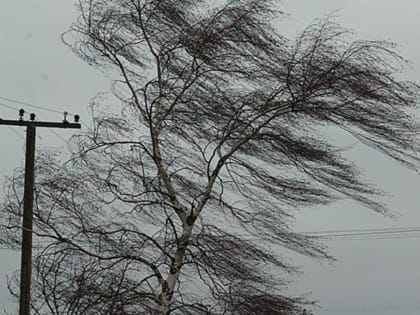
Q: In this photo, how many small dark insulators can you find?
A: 4